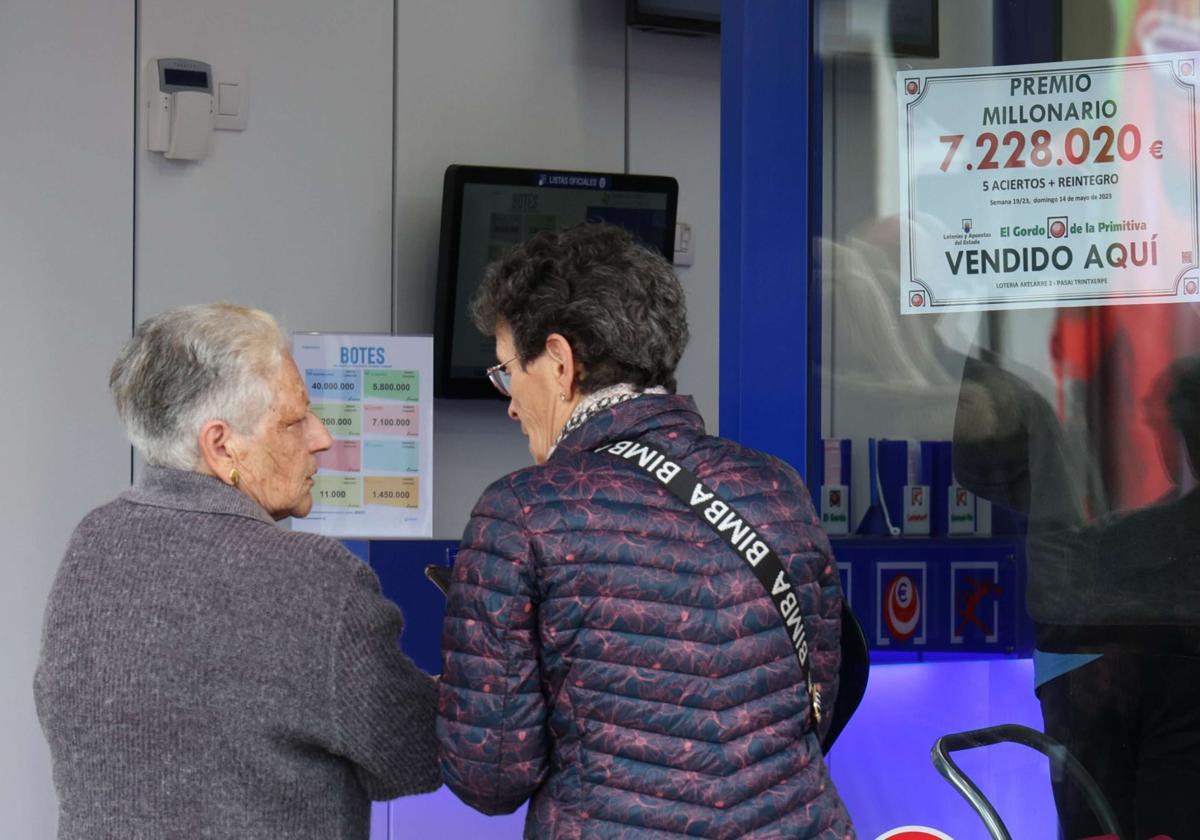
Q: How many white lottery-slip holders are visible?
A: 3